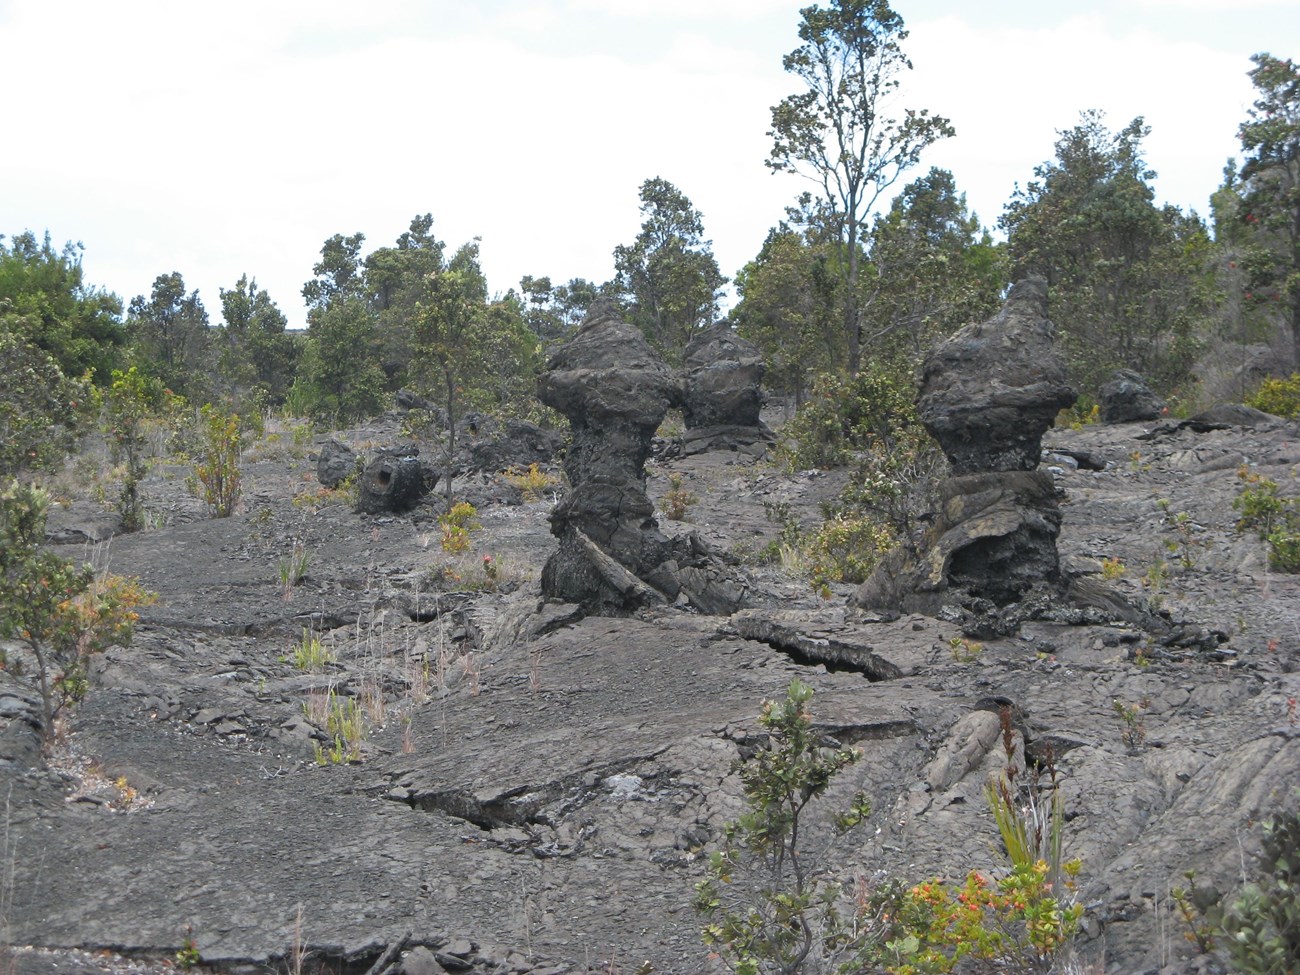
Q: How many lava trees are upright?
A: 3